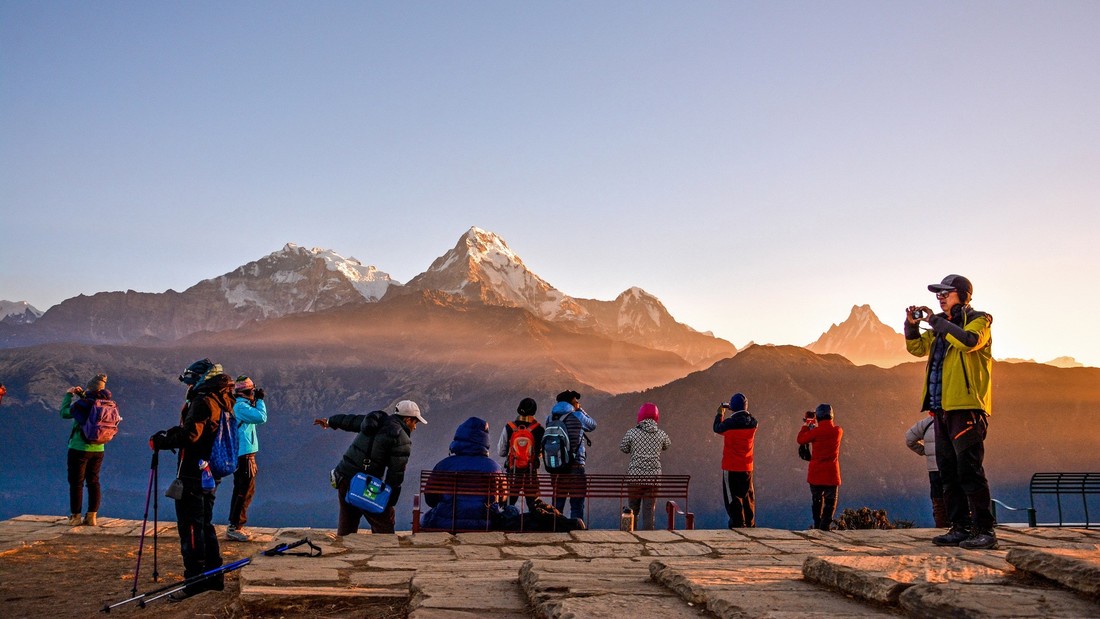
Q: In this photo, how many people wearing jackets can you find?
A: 12